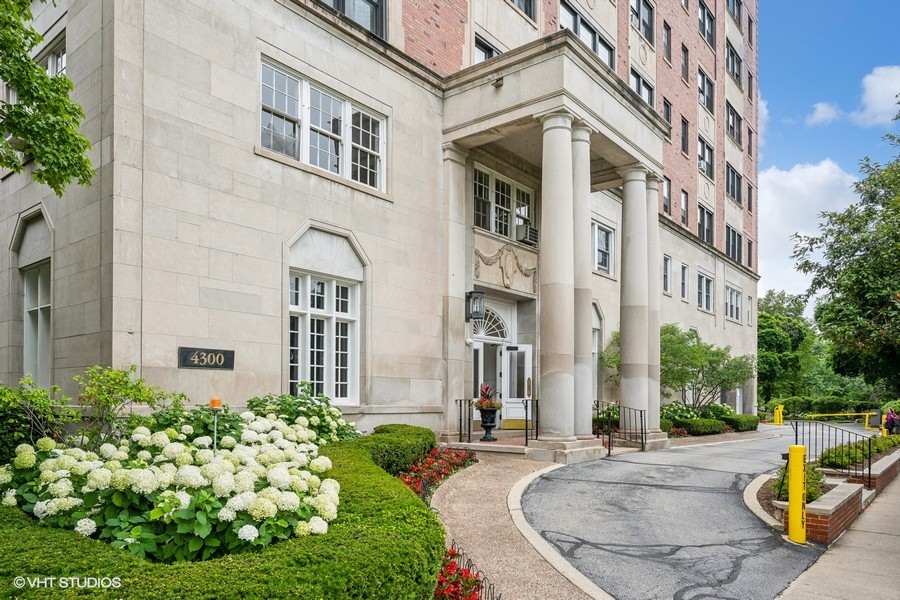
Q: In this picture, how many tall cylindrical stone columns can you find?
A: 4